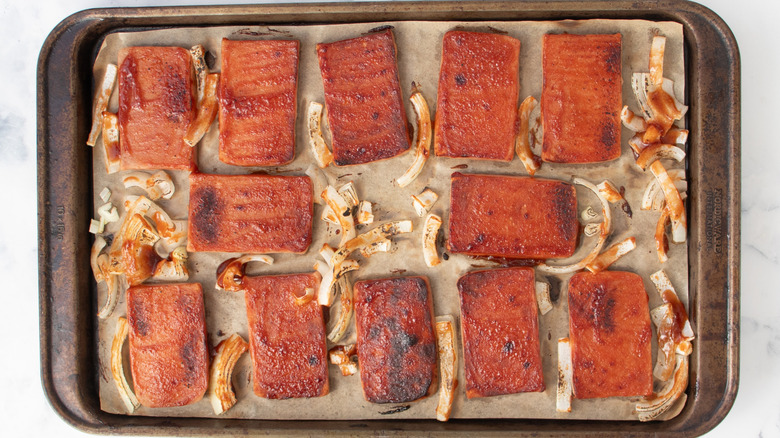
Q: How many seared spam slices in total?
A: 12